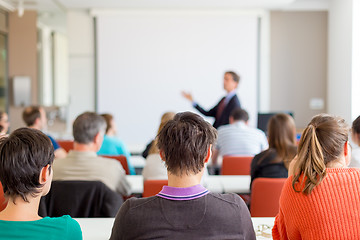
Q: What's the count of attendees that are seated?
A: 11